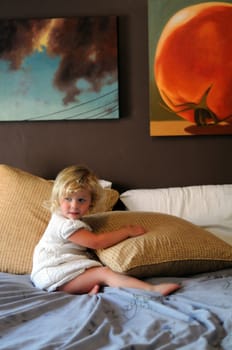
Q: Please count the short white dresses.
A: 1